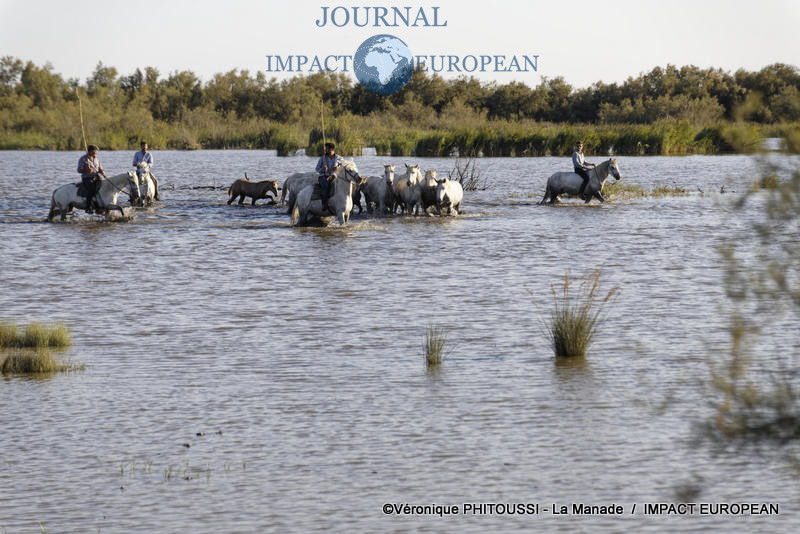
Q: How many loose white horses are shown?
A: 5